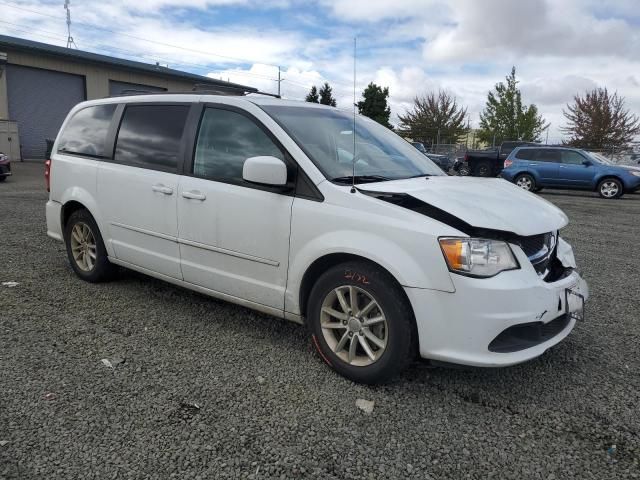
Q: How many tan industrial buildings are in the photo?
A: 1